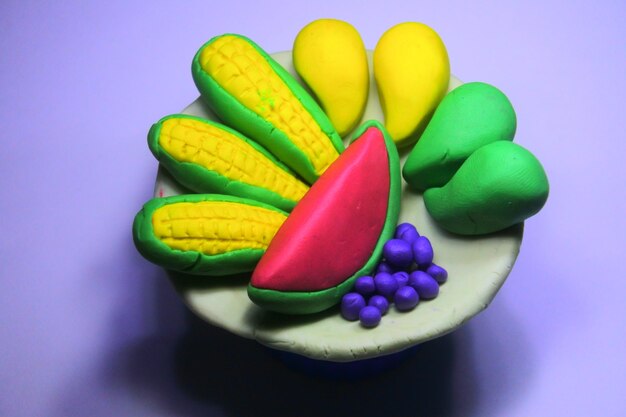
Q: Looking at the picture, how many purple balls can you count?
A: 13